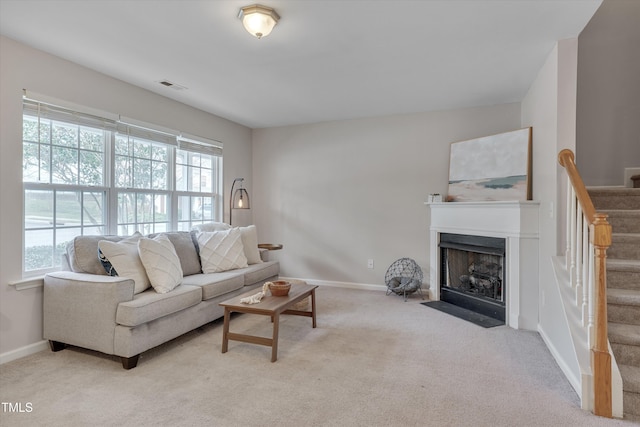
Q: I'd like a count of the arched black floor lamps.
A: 1